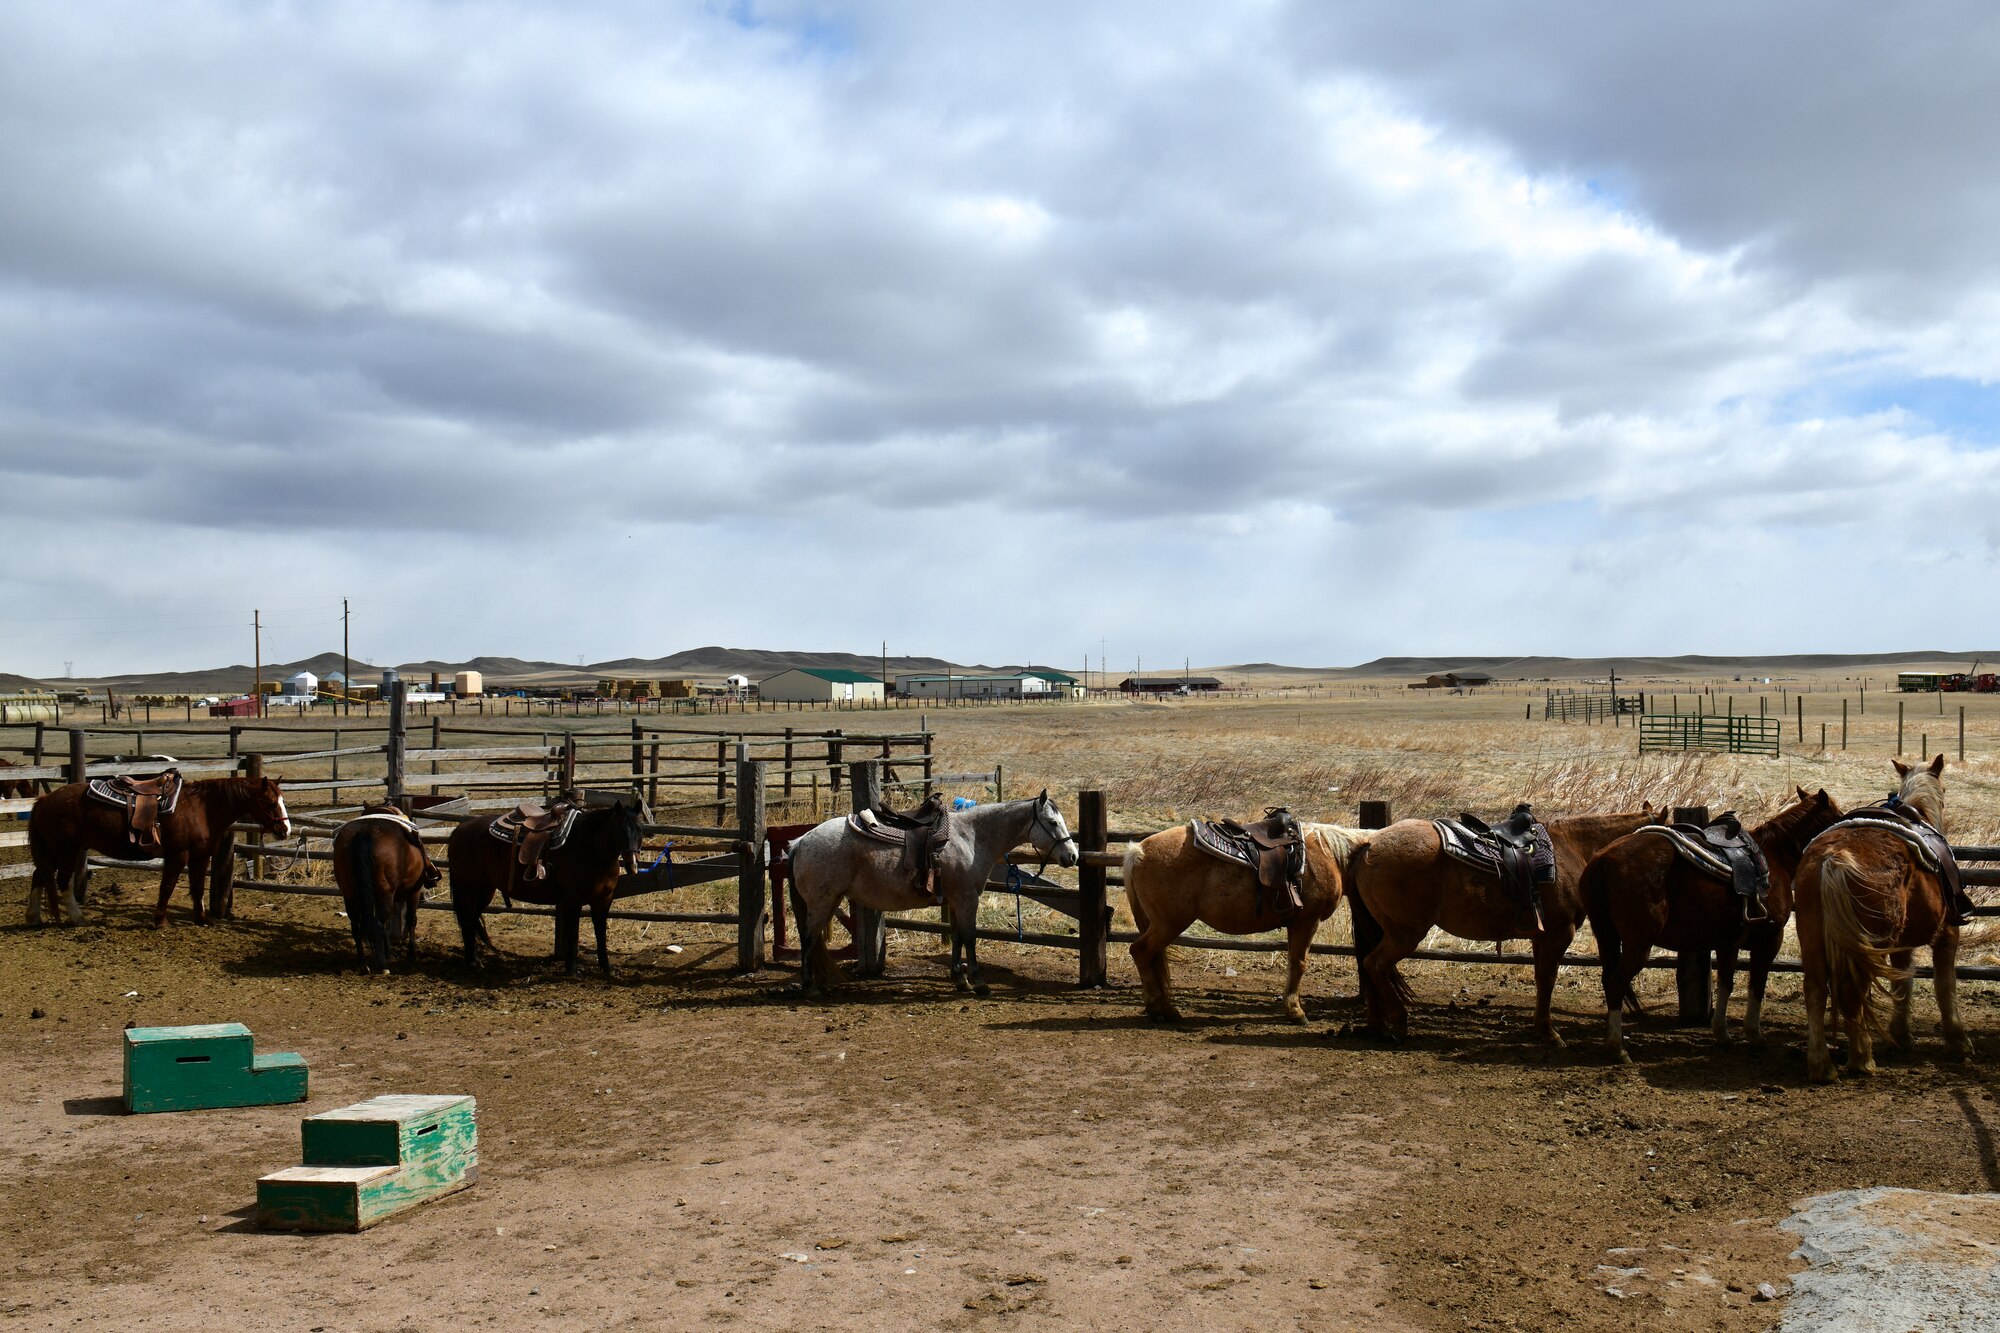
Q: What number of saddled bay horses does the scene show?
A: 2